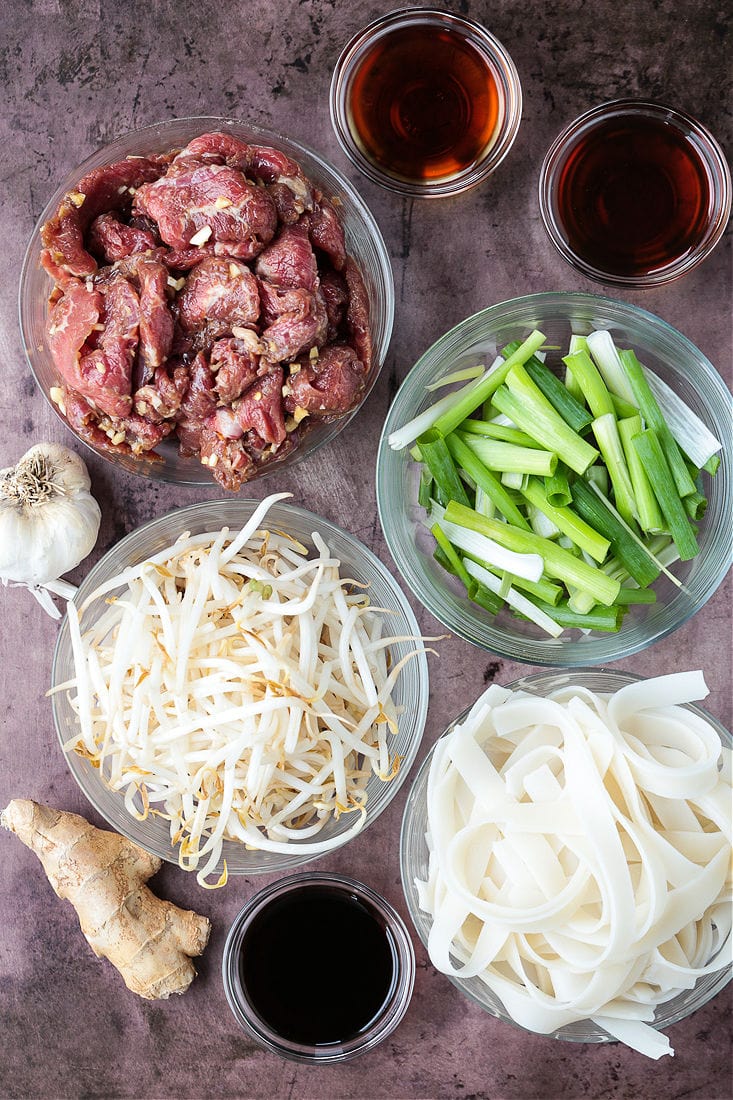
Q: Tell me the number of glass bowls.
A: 7